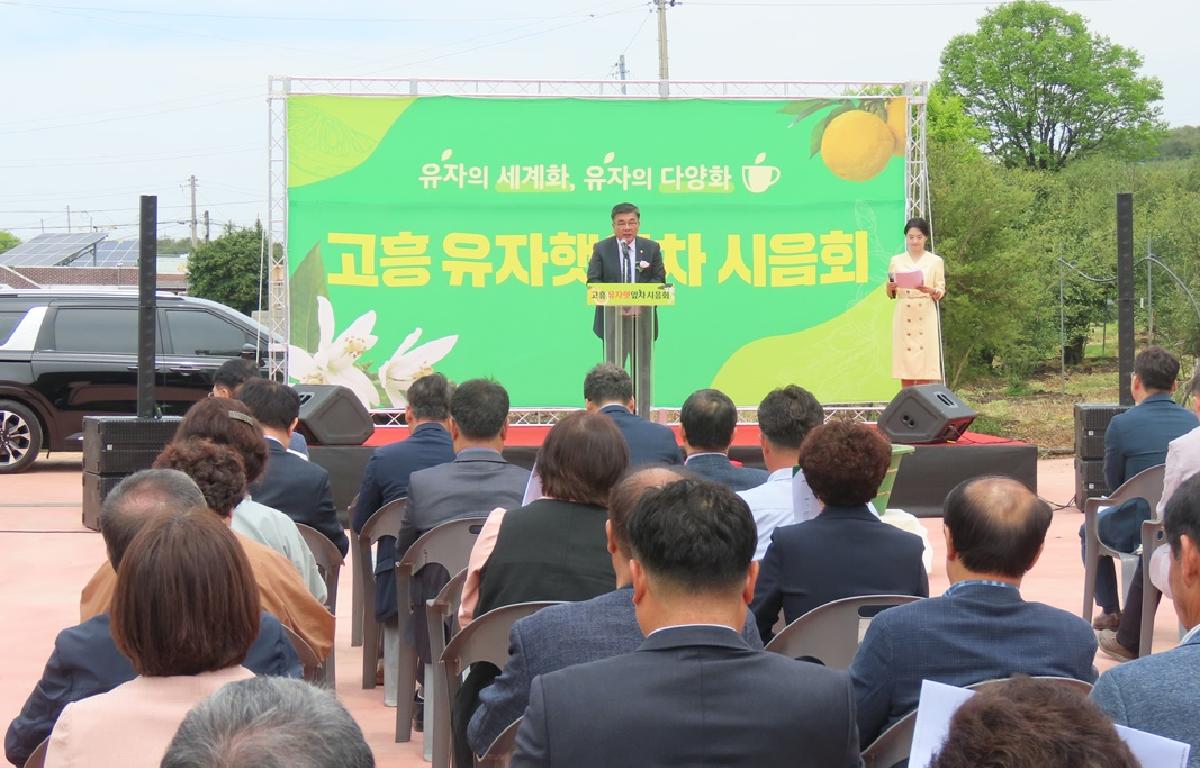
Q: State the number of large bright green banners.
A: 1